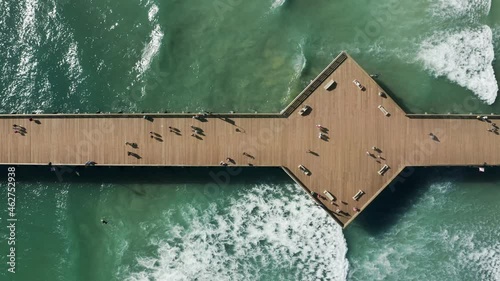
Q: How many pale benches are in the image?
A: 8